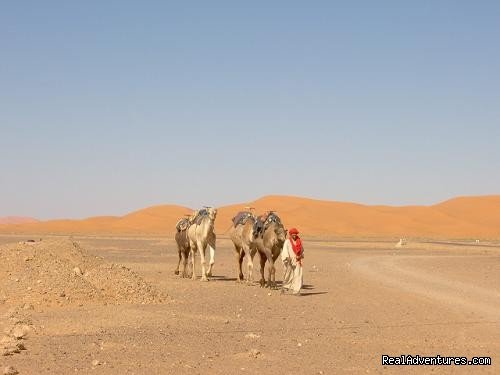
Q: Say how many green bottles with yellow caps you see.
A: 0